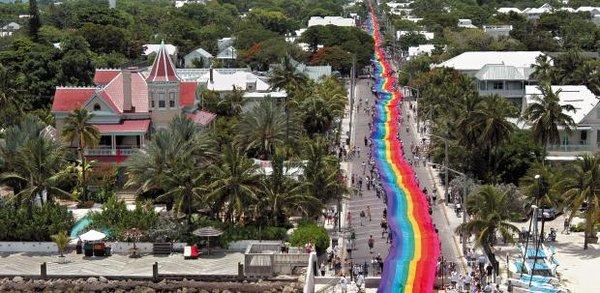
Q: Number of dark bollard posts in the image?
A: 3